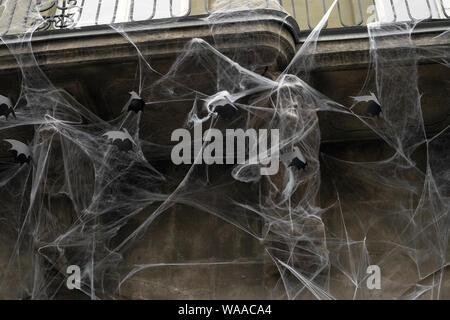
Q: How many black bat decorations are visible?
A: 7